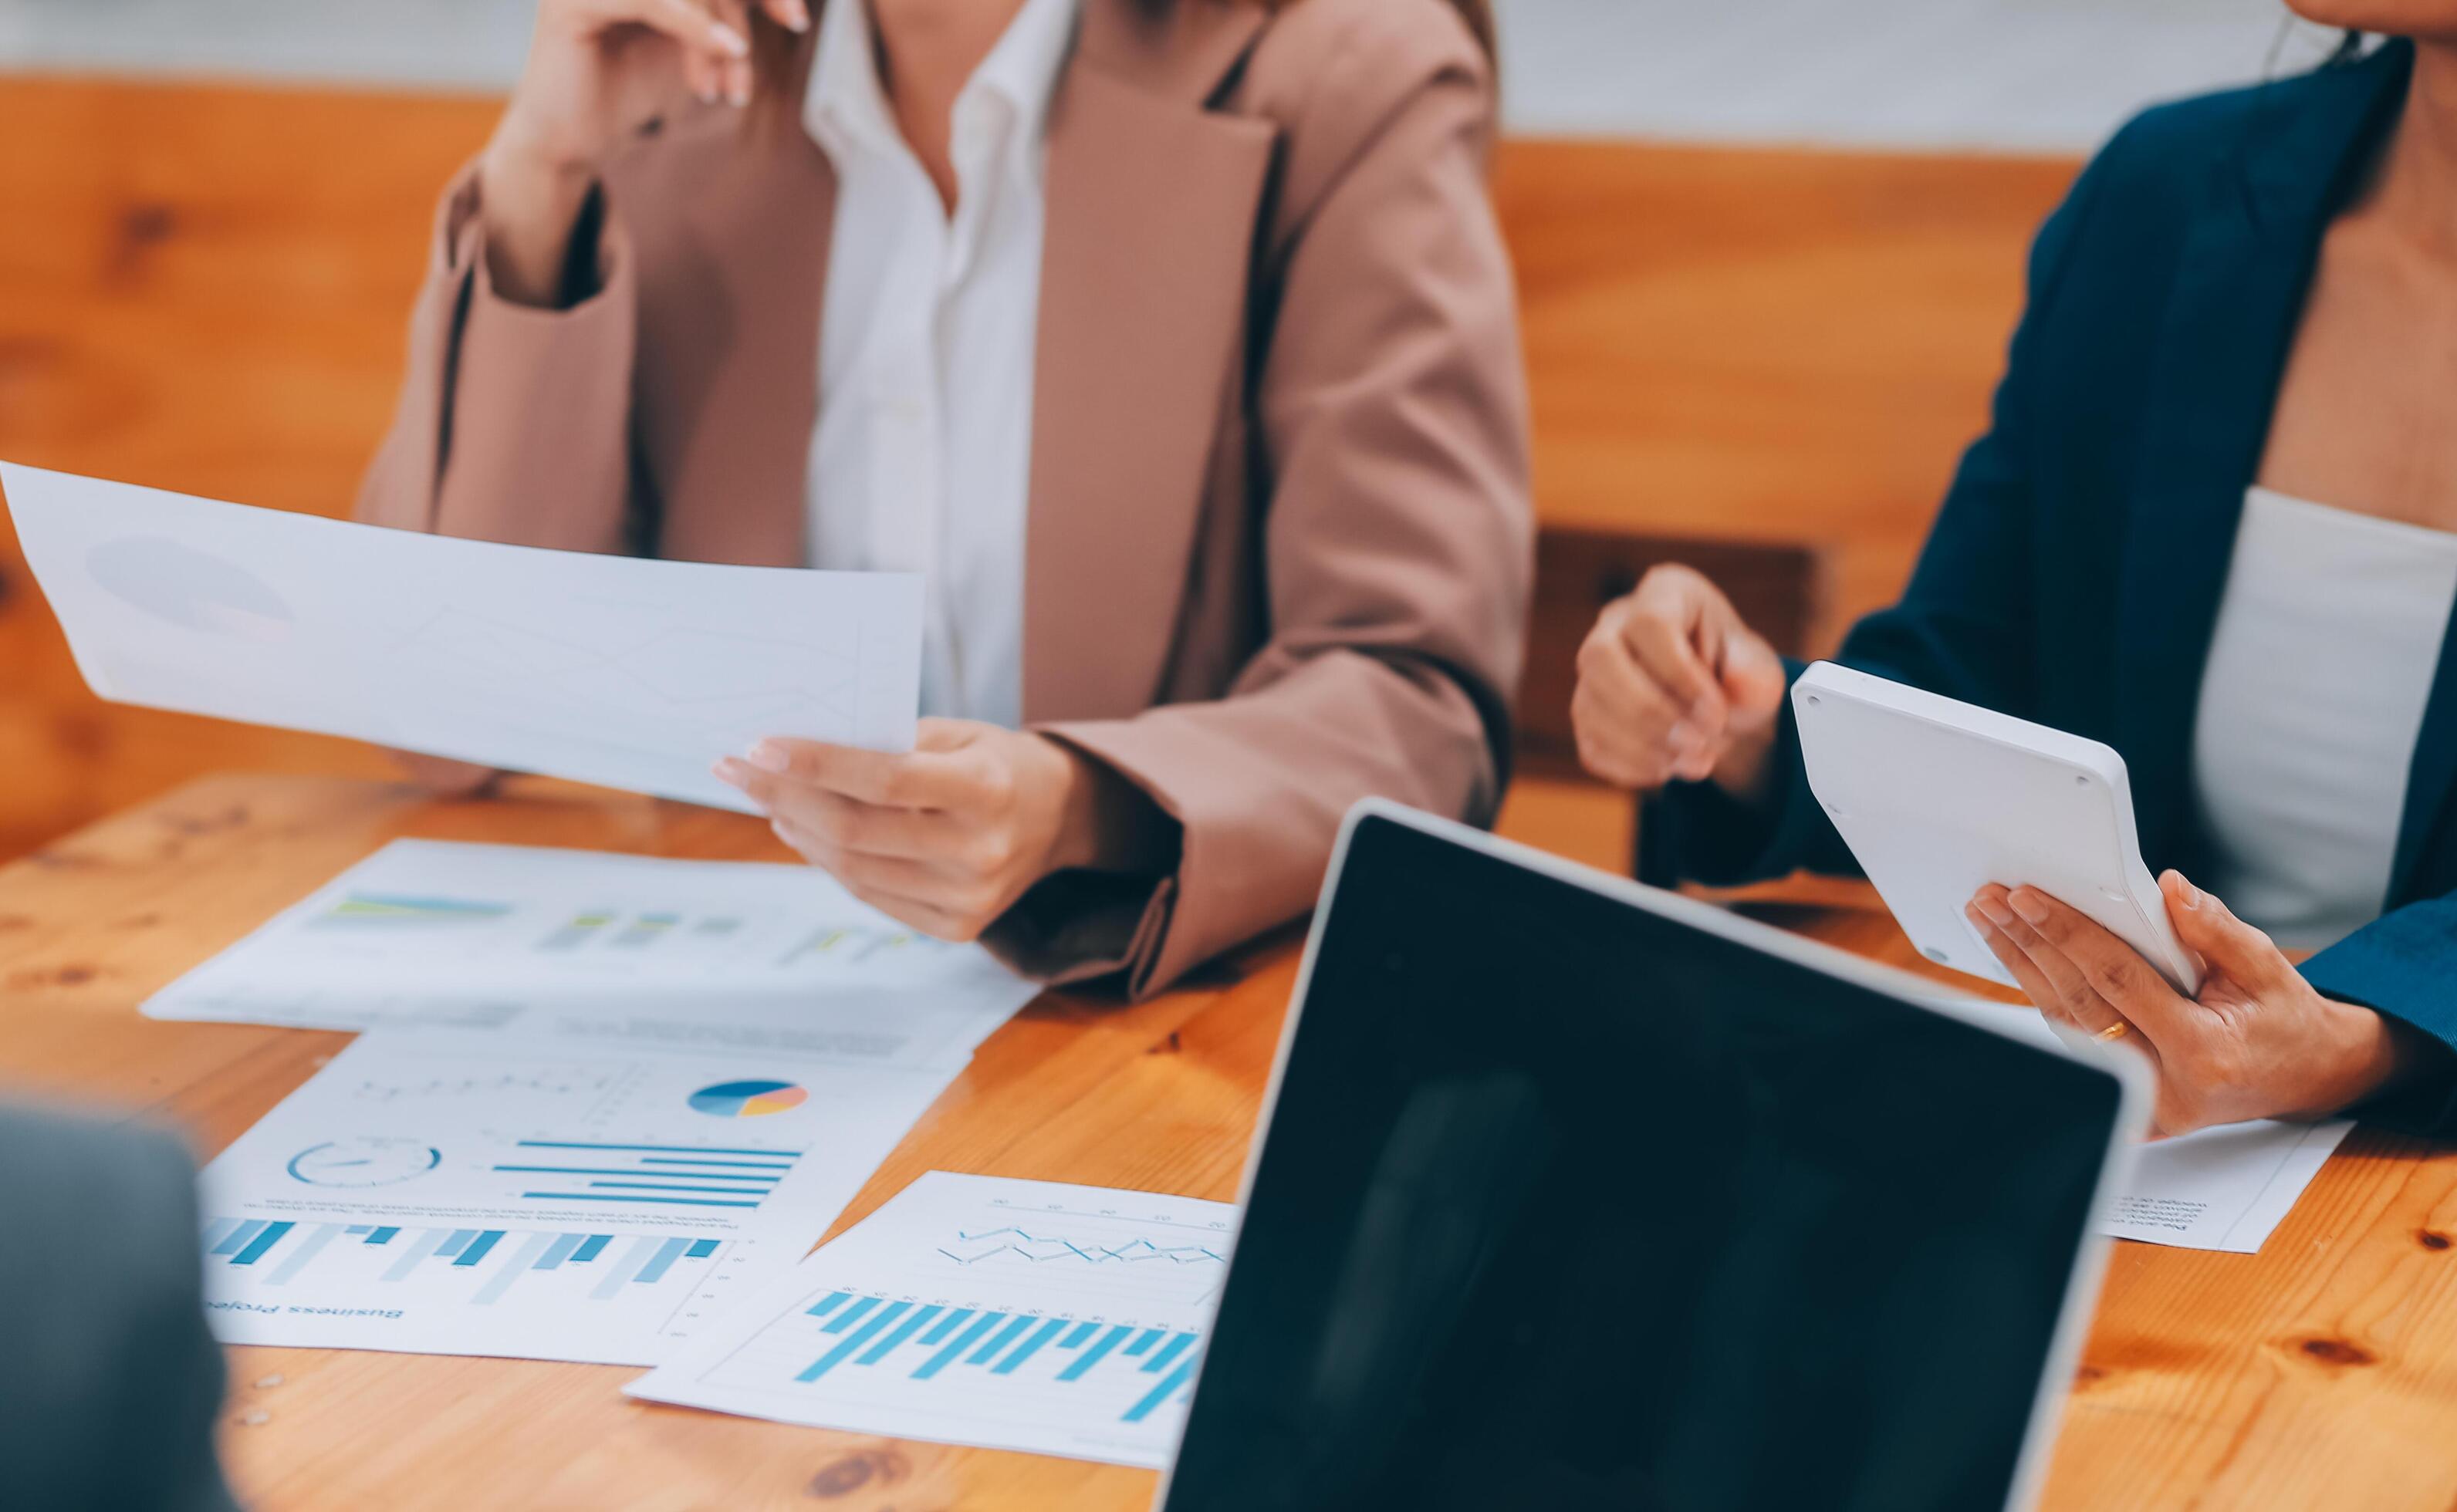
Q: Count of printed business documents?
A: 5